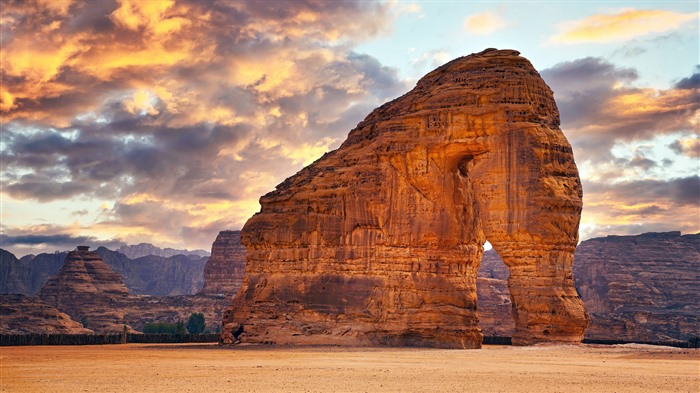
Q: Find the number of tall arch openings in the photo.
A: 1